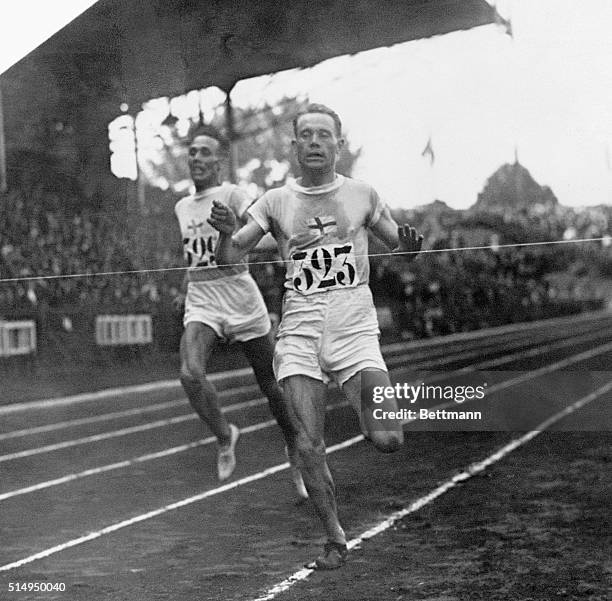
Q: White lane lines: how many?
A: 6